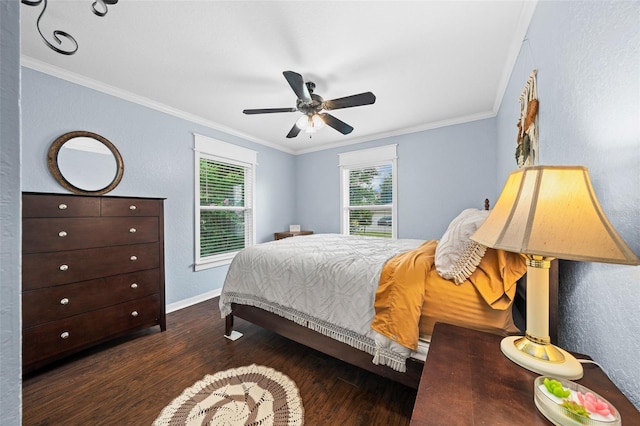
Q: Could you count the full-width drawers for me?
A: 4